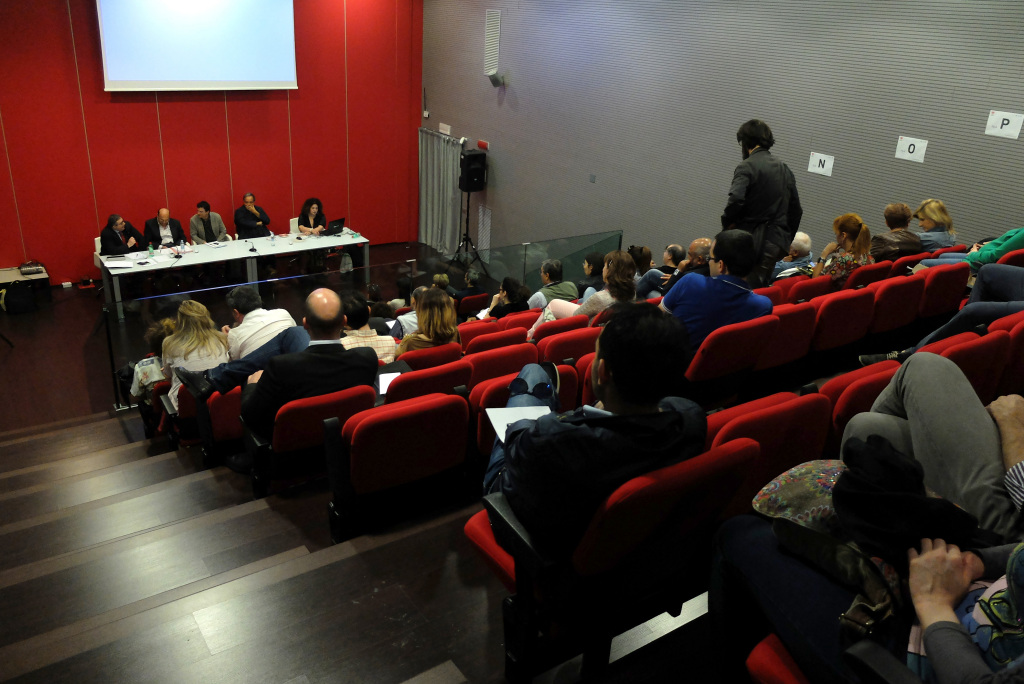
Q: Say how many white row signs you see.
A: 3